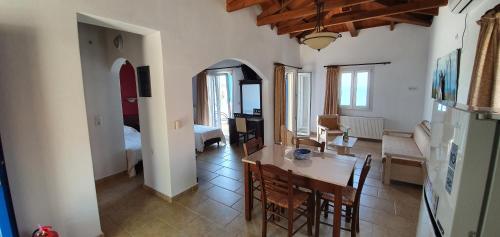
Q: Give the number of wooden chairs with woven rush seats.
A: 4